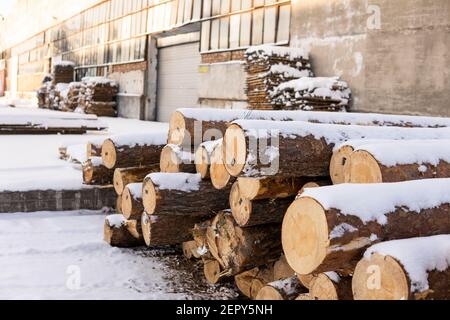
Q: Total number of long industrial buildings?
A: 1